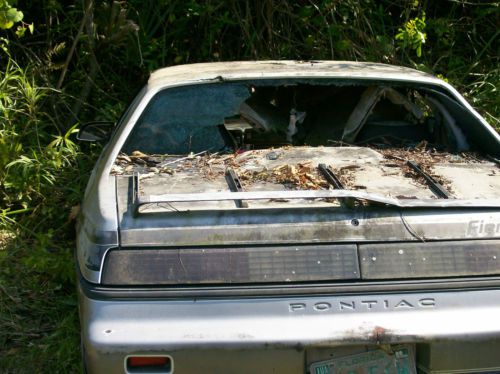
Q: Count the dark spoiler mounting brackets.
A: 3